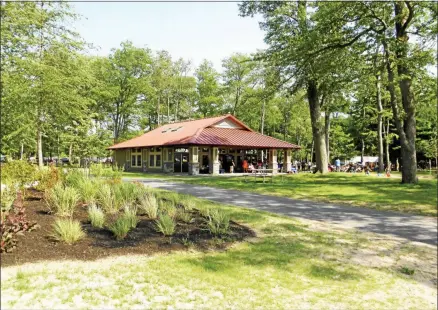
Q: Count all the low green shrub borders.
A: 1